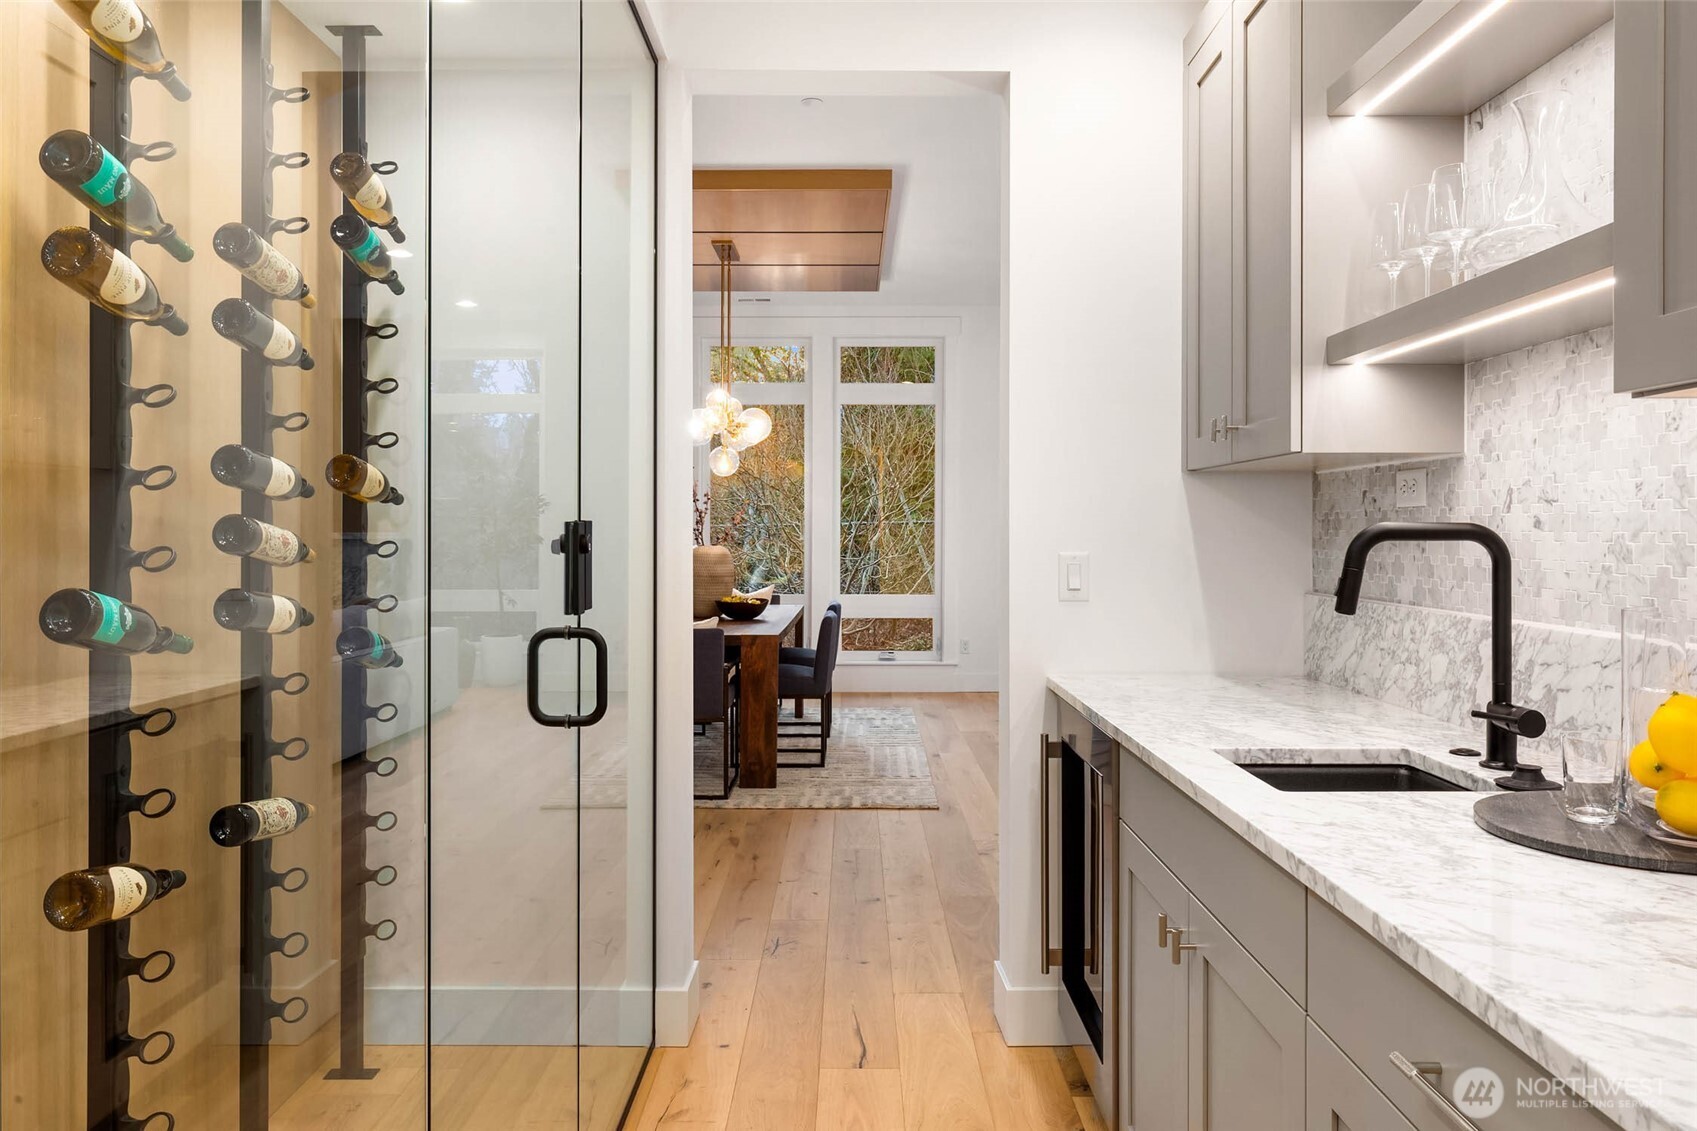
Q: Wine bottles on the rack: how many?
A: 15